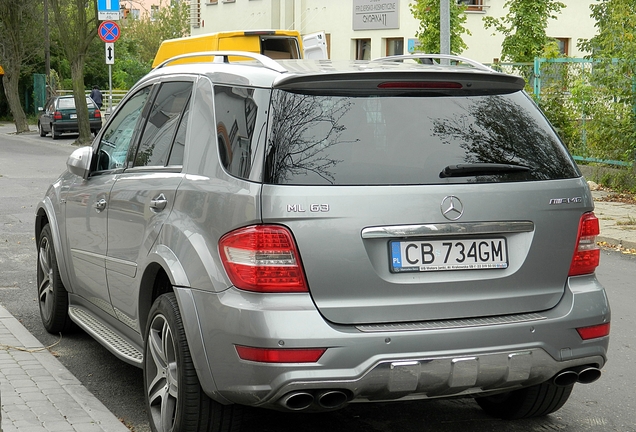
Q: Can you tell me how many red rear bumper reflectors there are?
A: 2